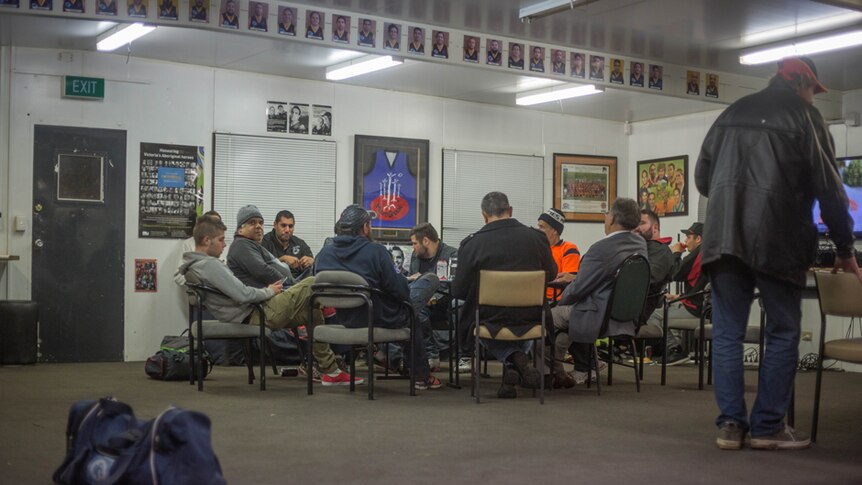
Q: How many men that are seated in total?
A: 11